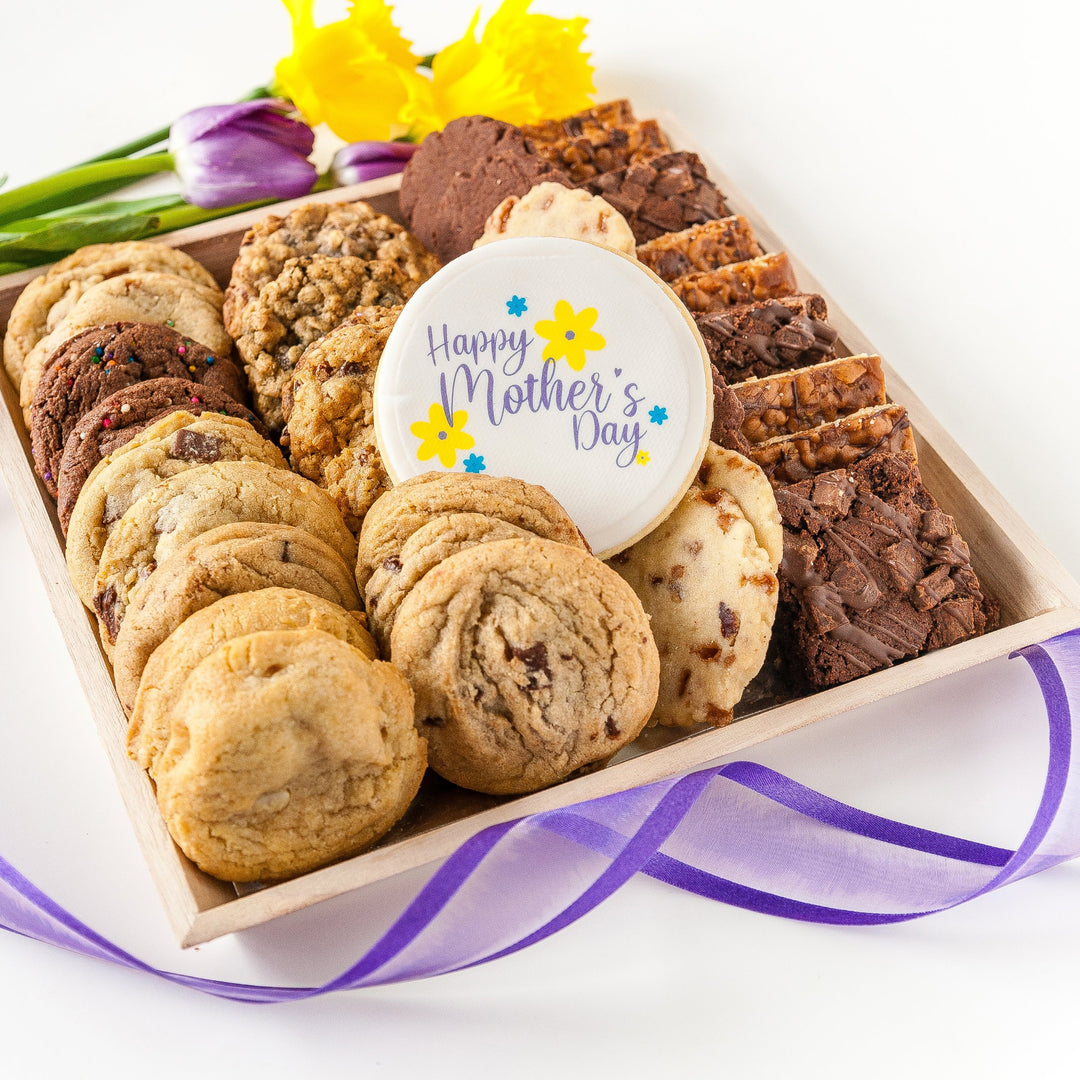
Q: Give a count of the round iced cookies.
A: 1